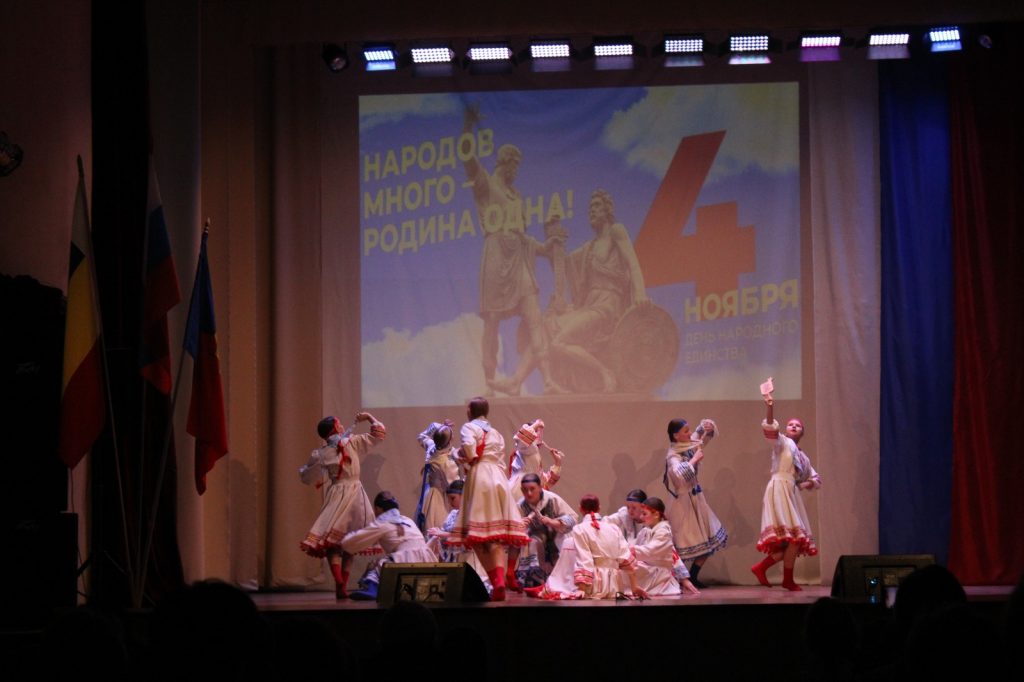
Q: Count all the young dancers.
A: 12